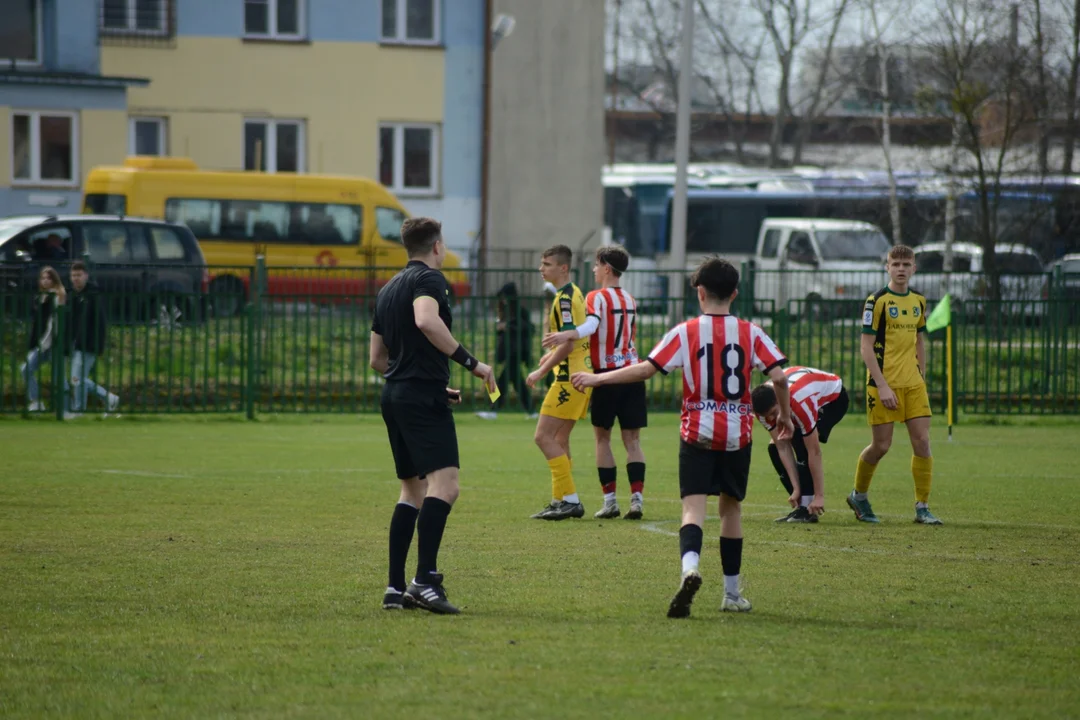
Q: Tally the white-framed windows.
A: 8